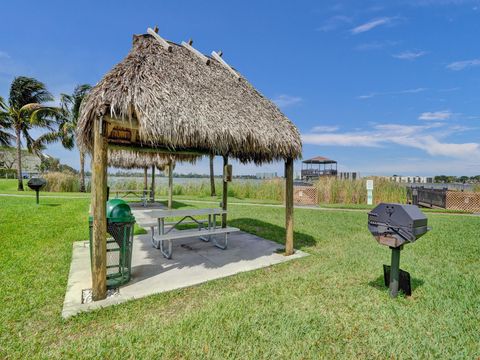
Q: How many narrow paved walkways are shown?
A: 1